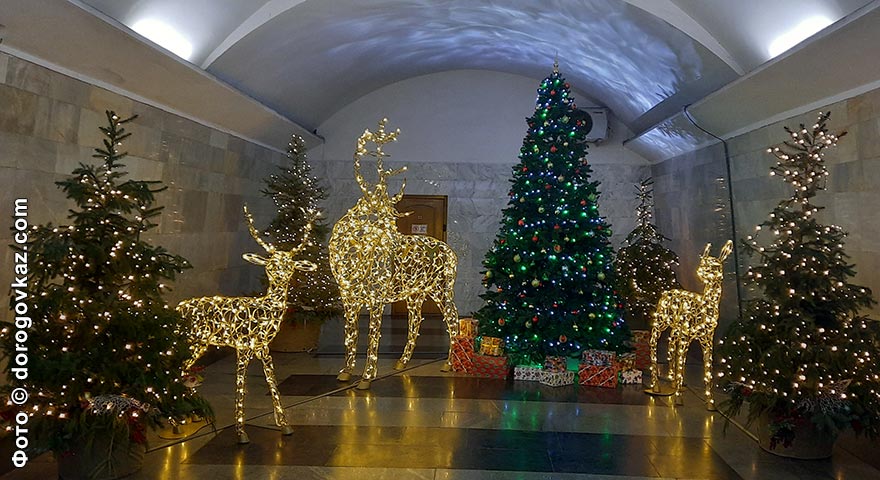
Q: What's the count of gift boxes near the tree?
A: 13